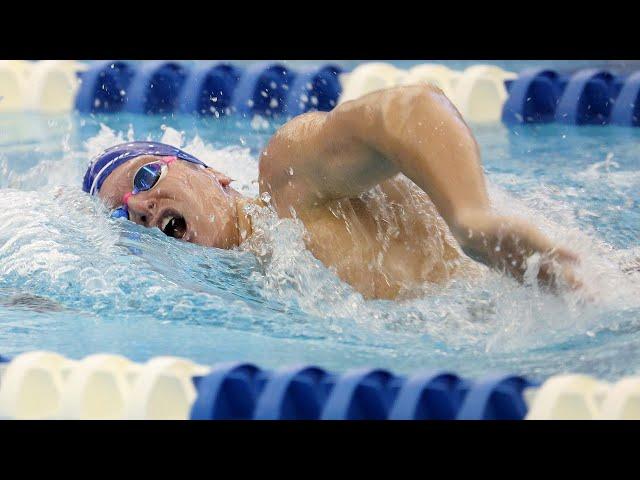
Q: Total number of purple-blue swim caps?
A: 1